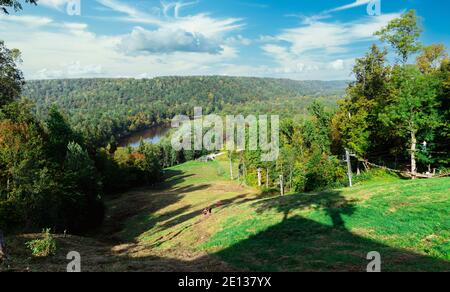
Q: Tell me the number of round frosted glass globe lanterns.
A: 0